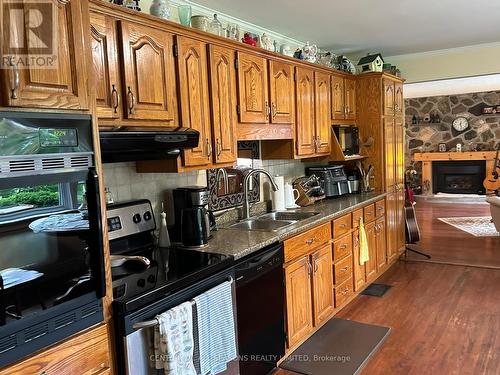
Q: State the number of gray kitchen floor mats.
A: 2